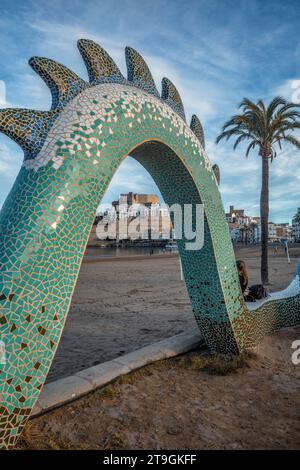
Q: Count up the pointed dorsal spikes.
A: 7